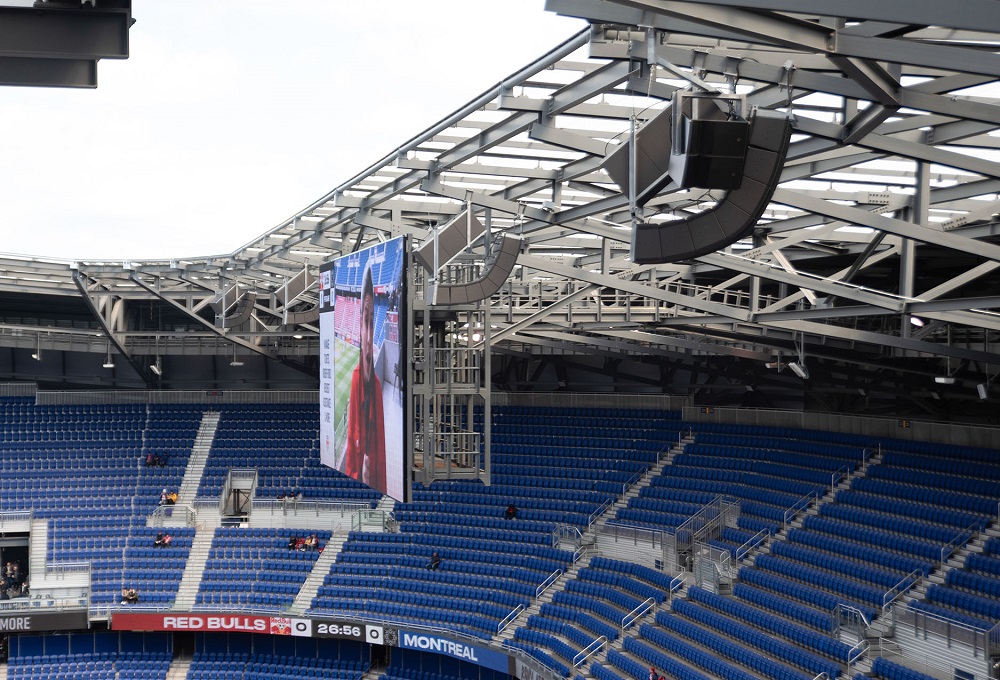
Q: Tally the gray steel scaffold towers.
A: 1